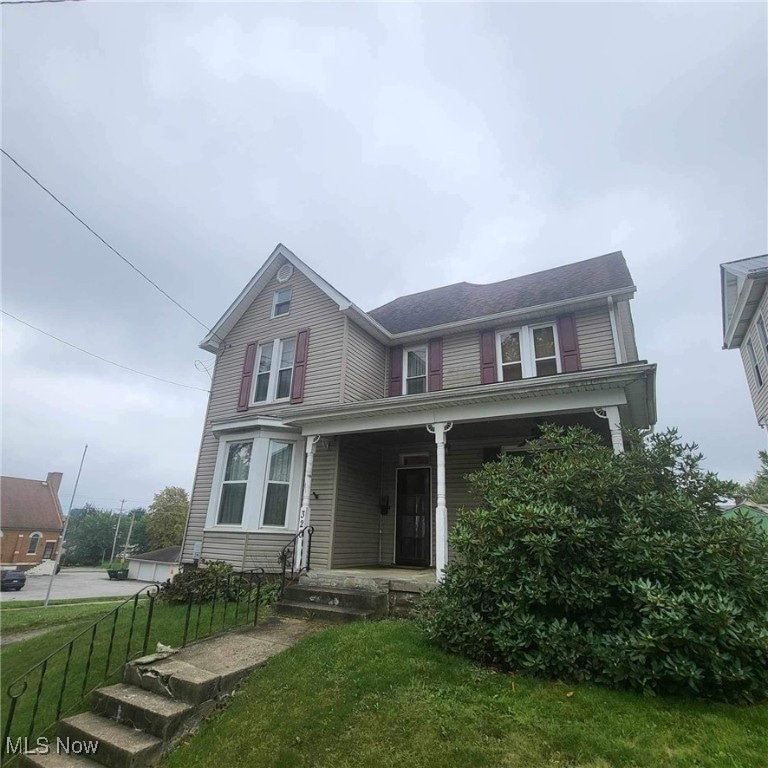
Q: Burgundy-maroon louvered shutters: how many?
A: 6